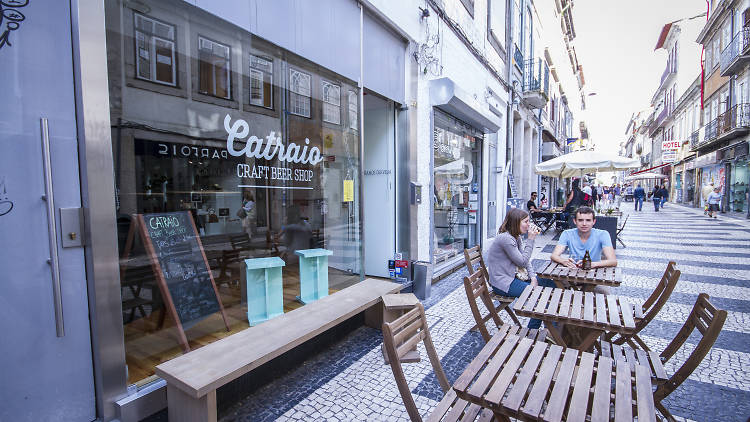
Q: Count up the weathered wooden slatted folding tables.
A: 3